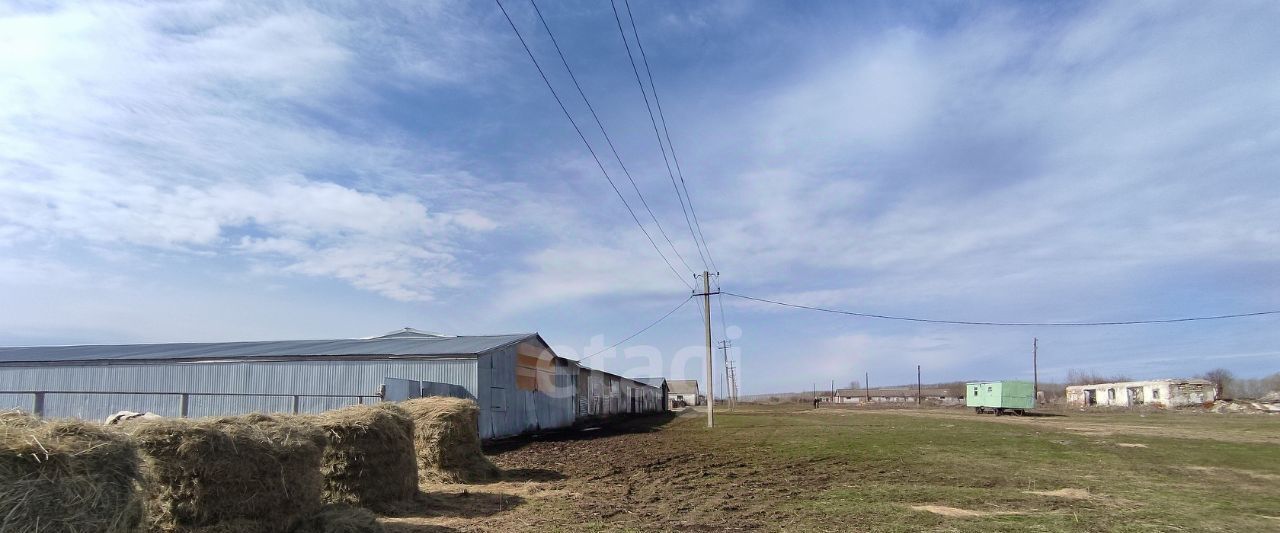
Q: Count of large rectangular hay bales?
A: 4